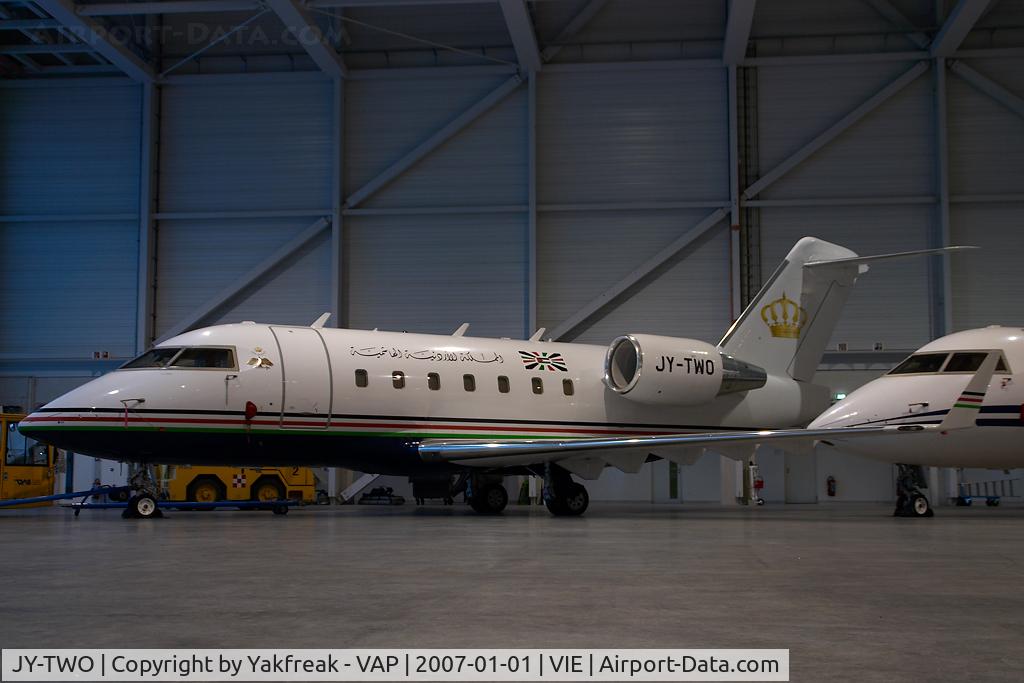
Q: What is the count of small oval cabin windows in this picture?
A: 7